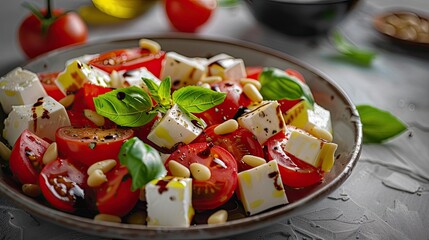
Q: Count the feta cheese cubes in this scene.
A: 12